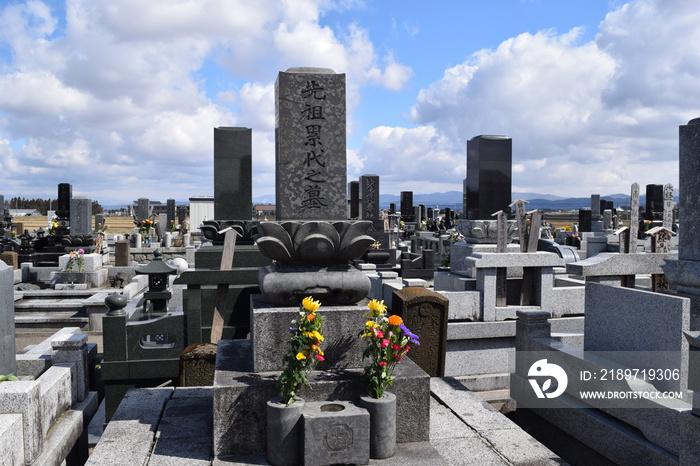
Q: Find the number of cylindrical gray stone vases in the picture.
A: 2